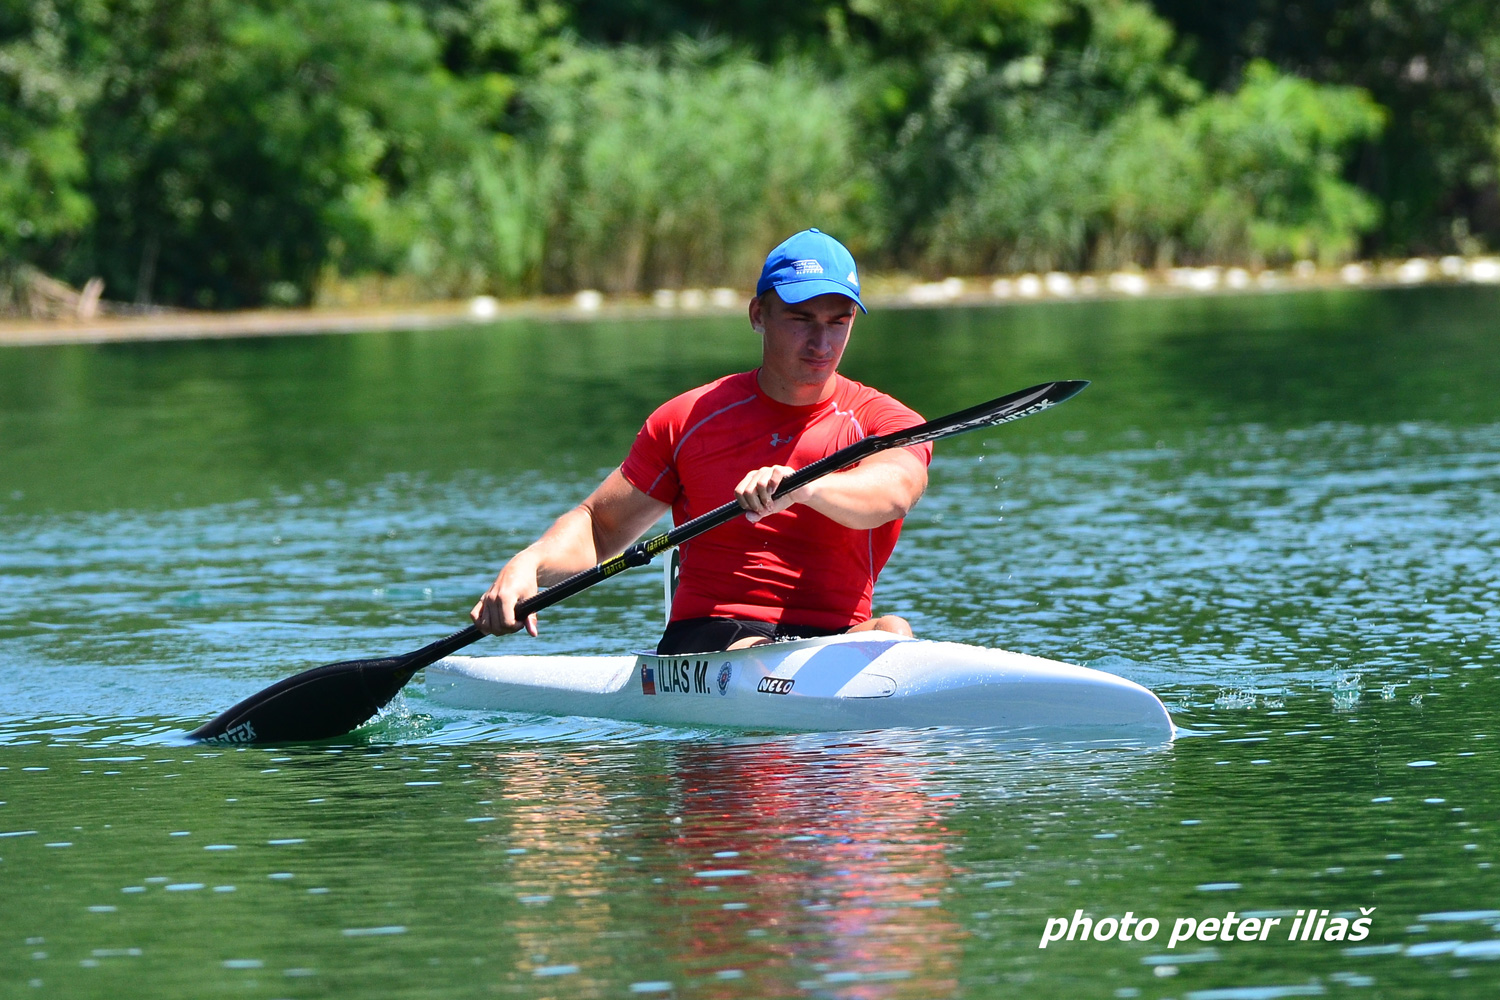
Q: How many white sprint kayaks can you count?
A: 1